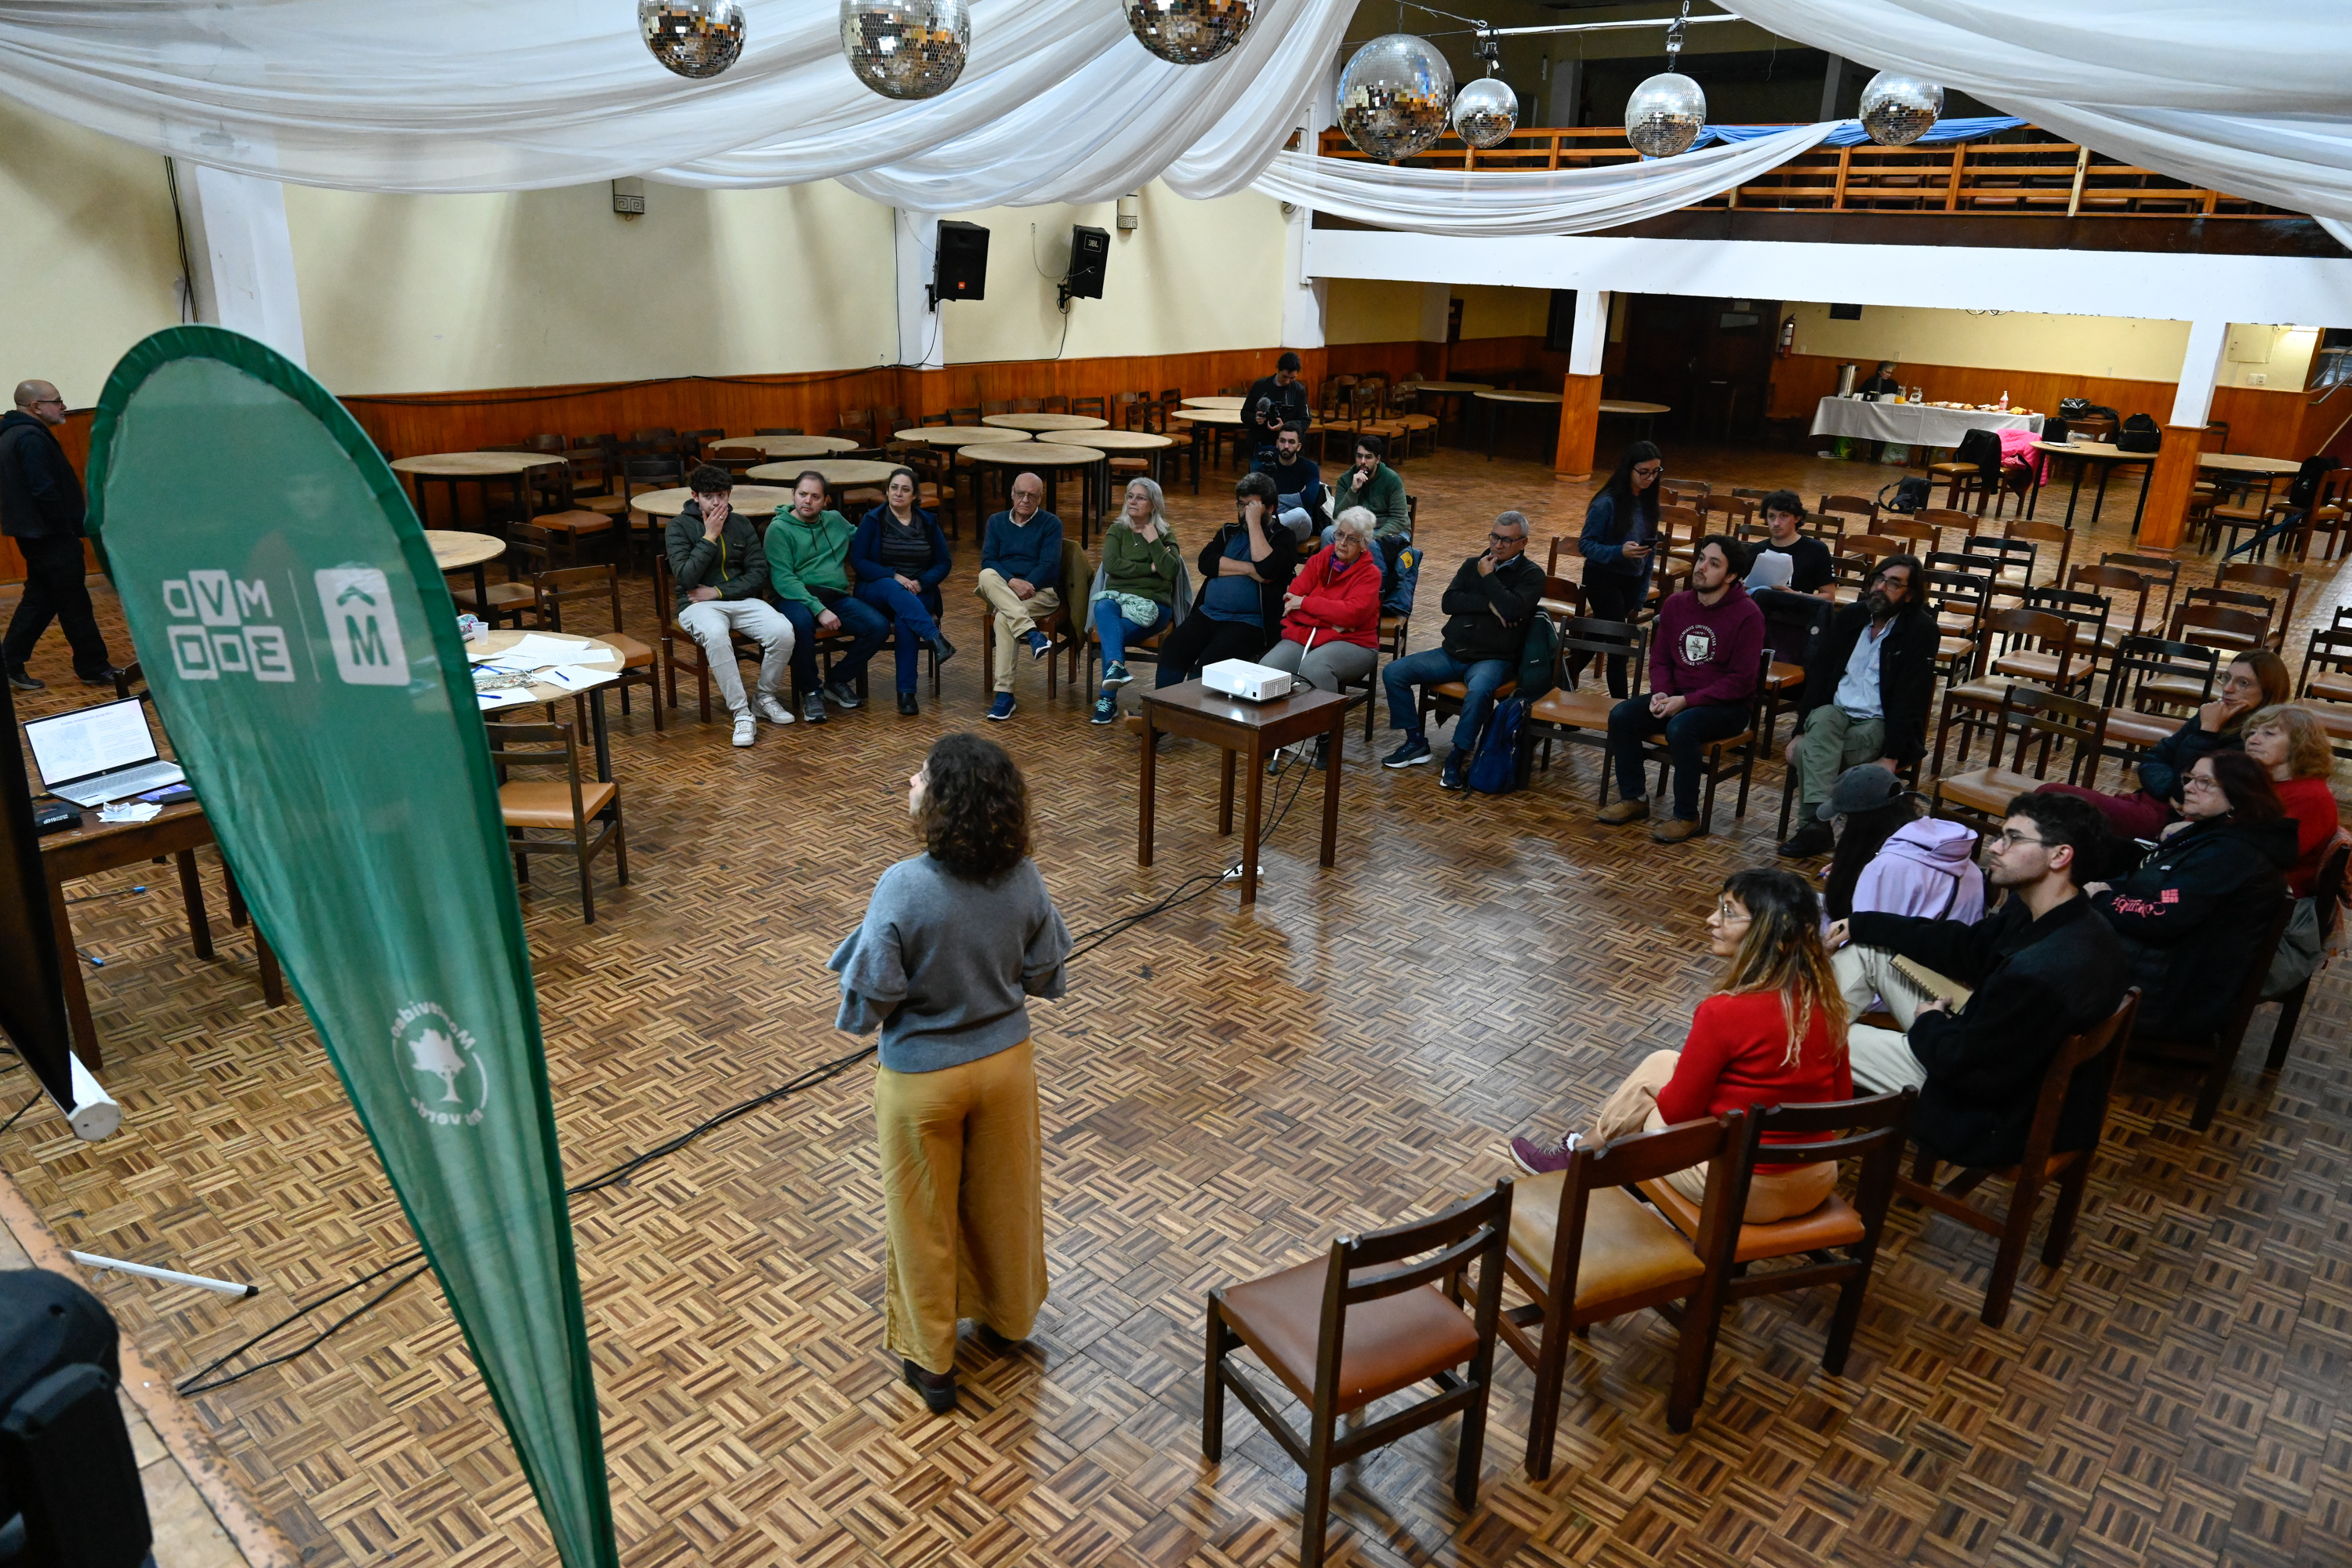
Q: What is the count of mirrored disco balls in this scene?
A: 7